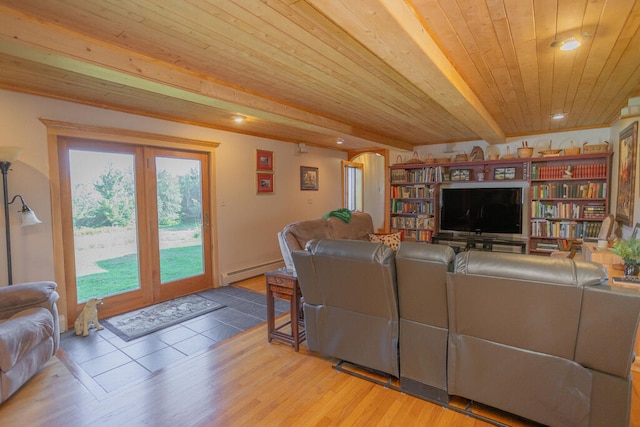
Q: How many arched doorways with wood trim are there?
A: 1